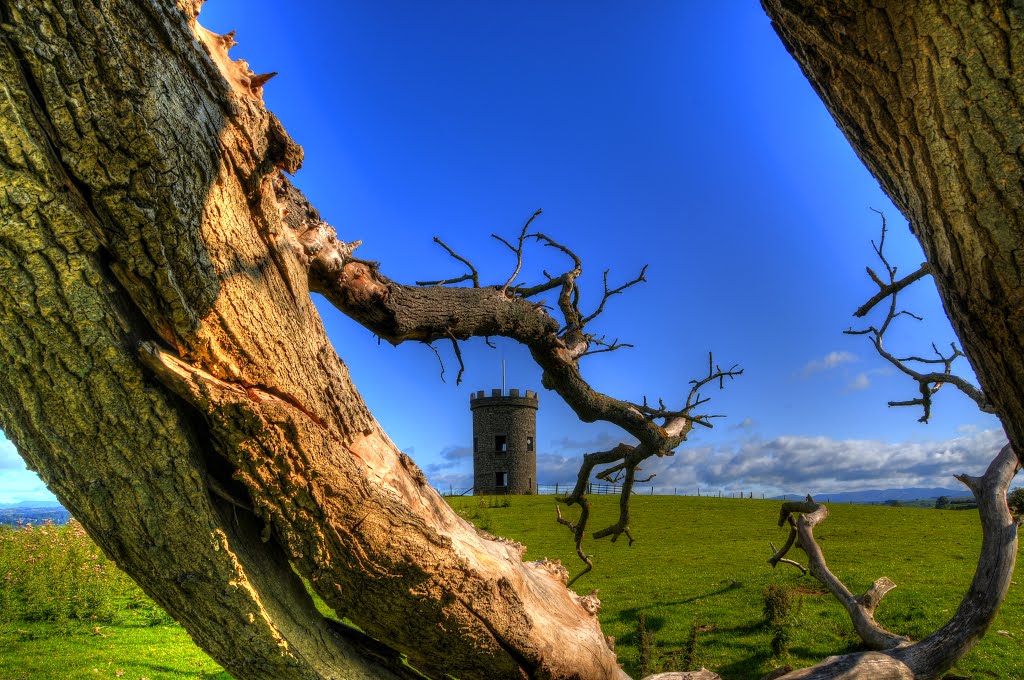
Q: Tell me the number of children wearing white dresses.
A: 0